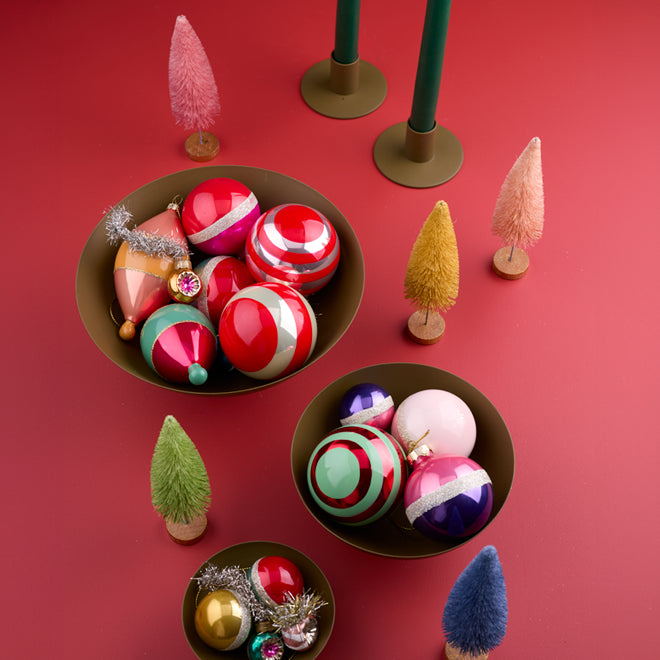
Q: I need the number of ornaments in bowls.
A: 15